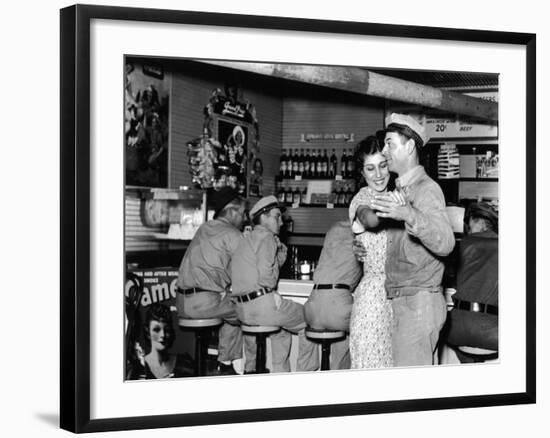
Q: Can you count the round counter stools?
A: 4